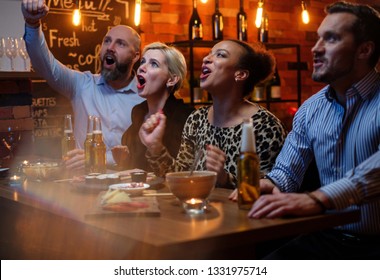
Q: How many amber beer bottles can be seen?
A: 4